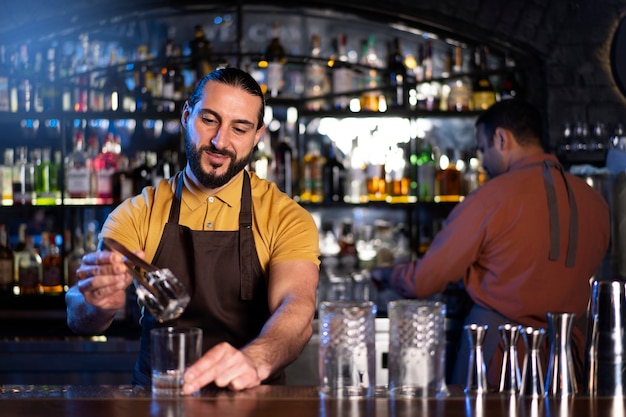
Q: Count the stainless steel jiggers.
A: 4